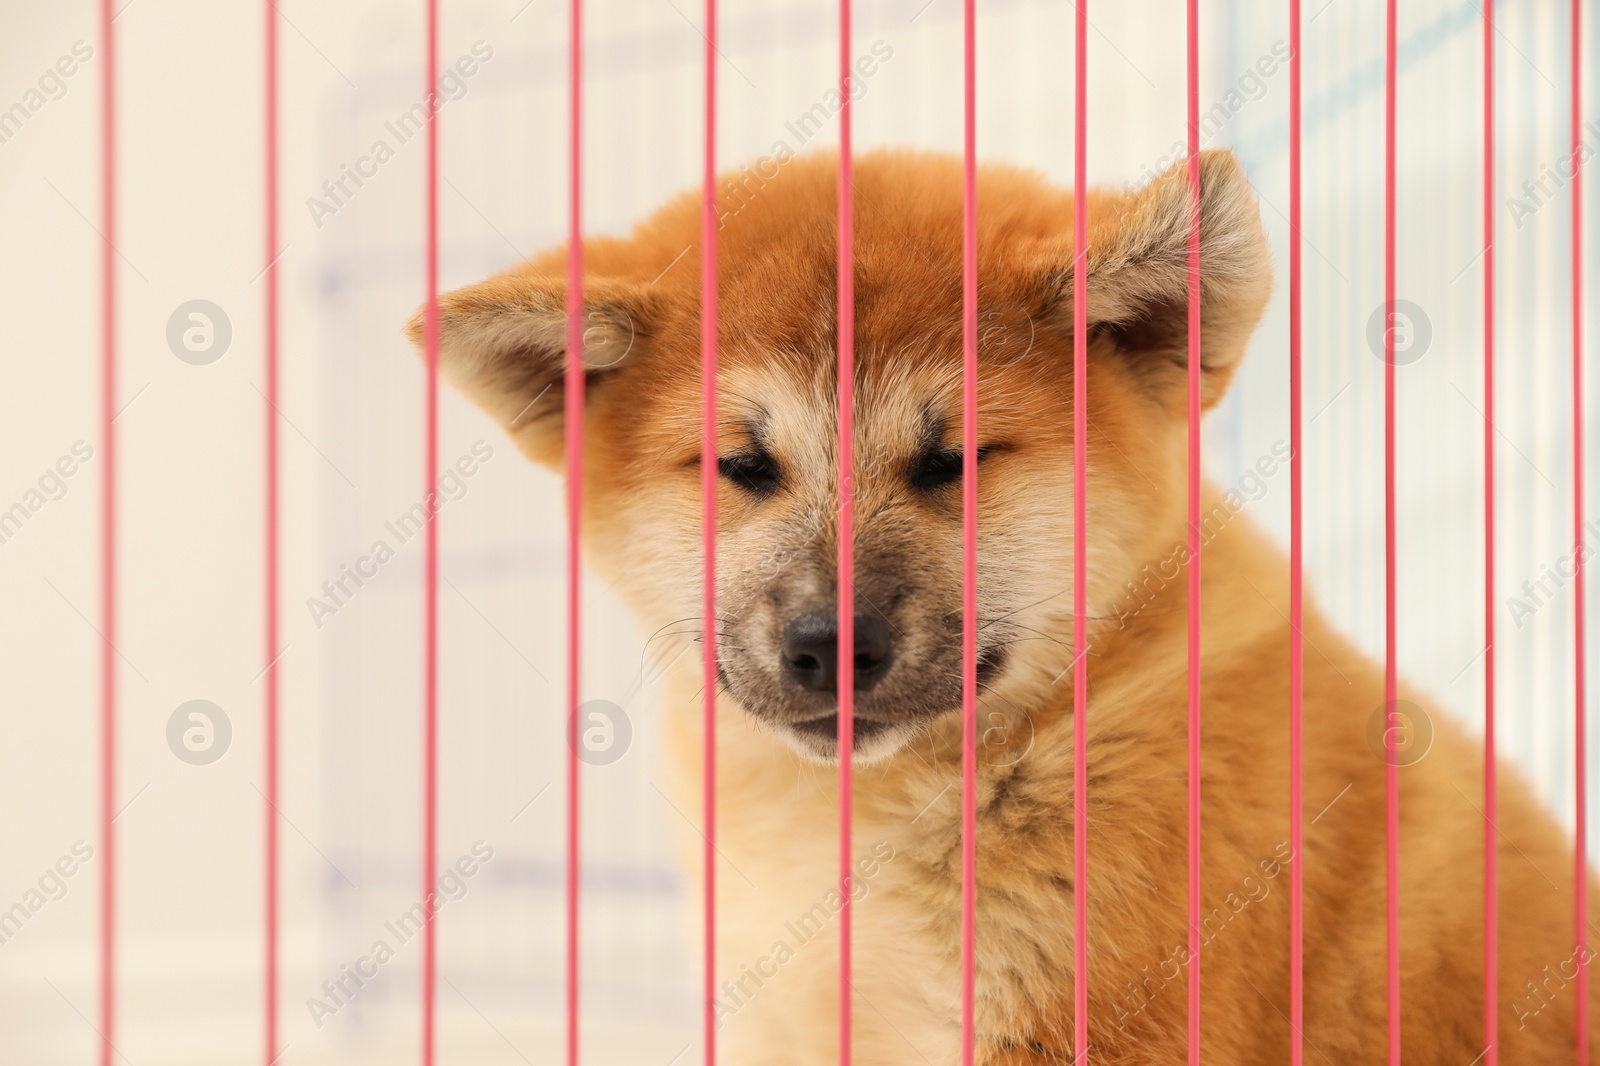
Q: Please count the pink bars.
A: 13